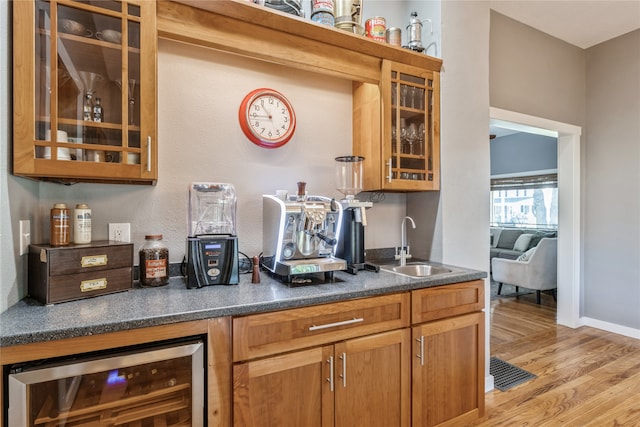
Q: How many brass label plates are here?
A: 2